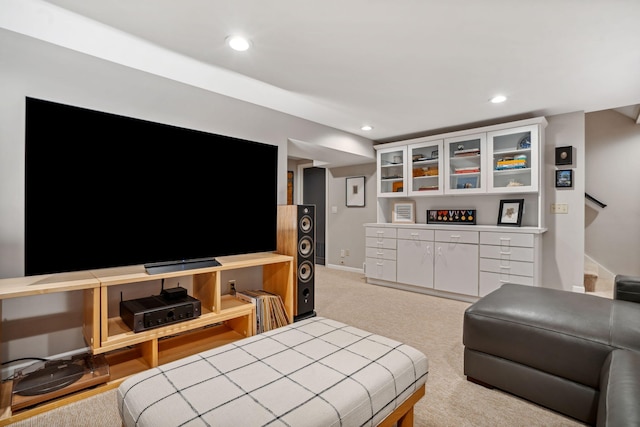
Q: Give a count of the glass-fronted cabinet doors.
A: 4